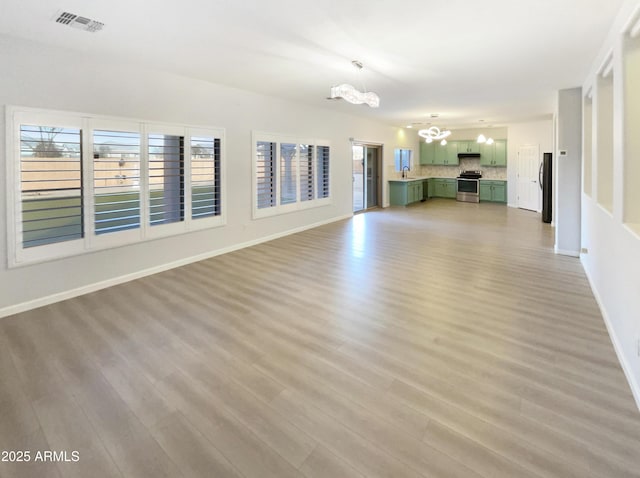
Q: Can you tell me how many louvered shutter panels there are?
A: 8